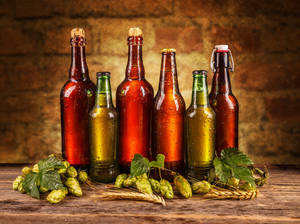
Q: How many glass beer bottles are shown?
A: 6